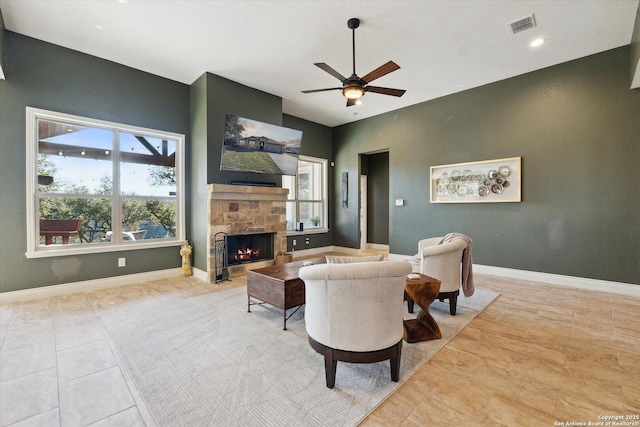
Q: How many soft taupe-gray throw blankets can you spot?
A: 1